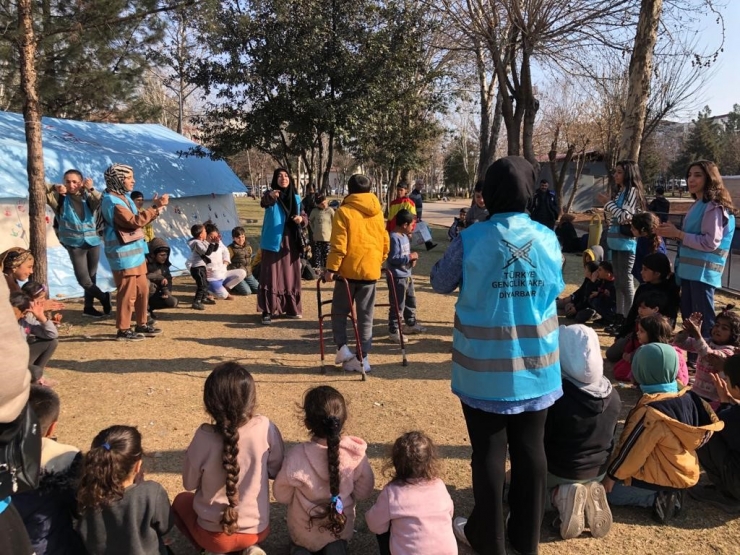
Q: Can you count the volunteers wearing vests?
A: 6